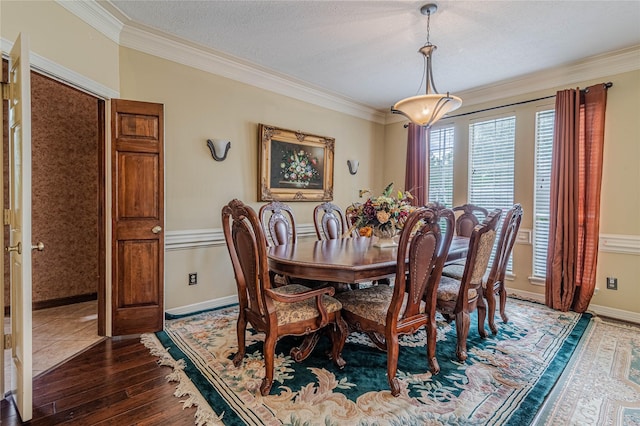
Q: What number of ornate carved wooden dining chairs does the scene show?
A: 8